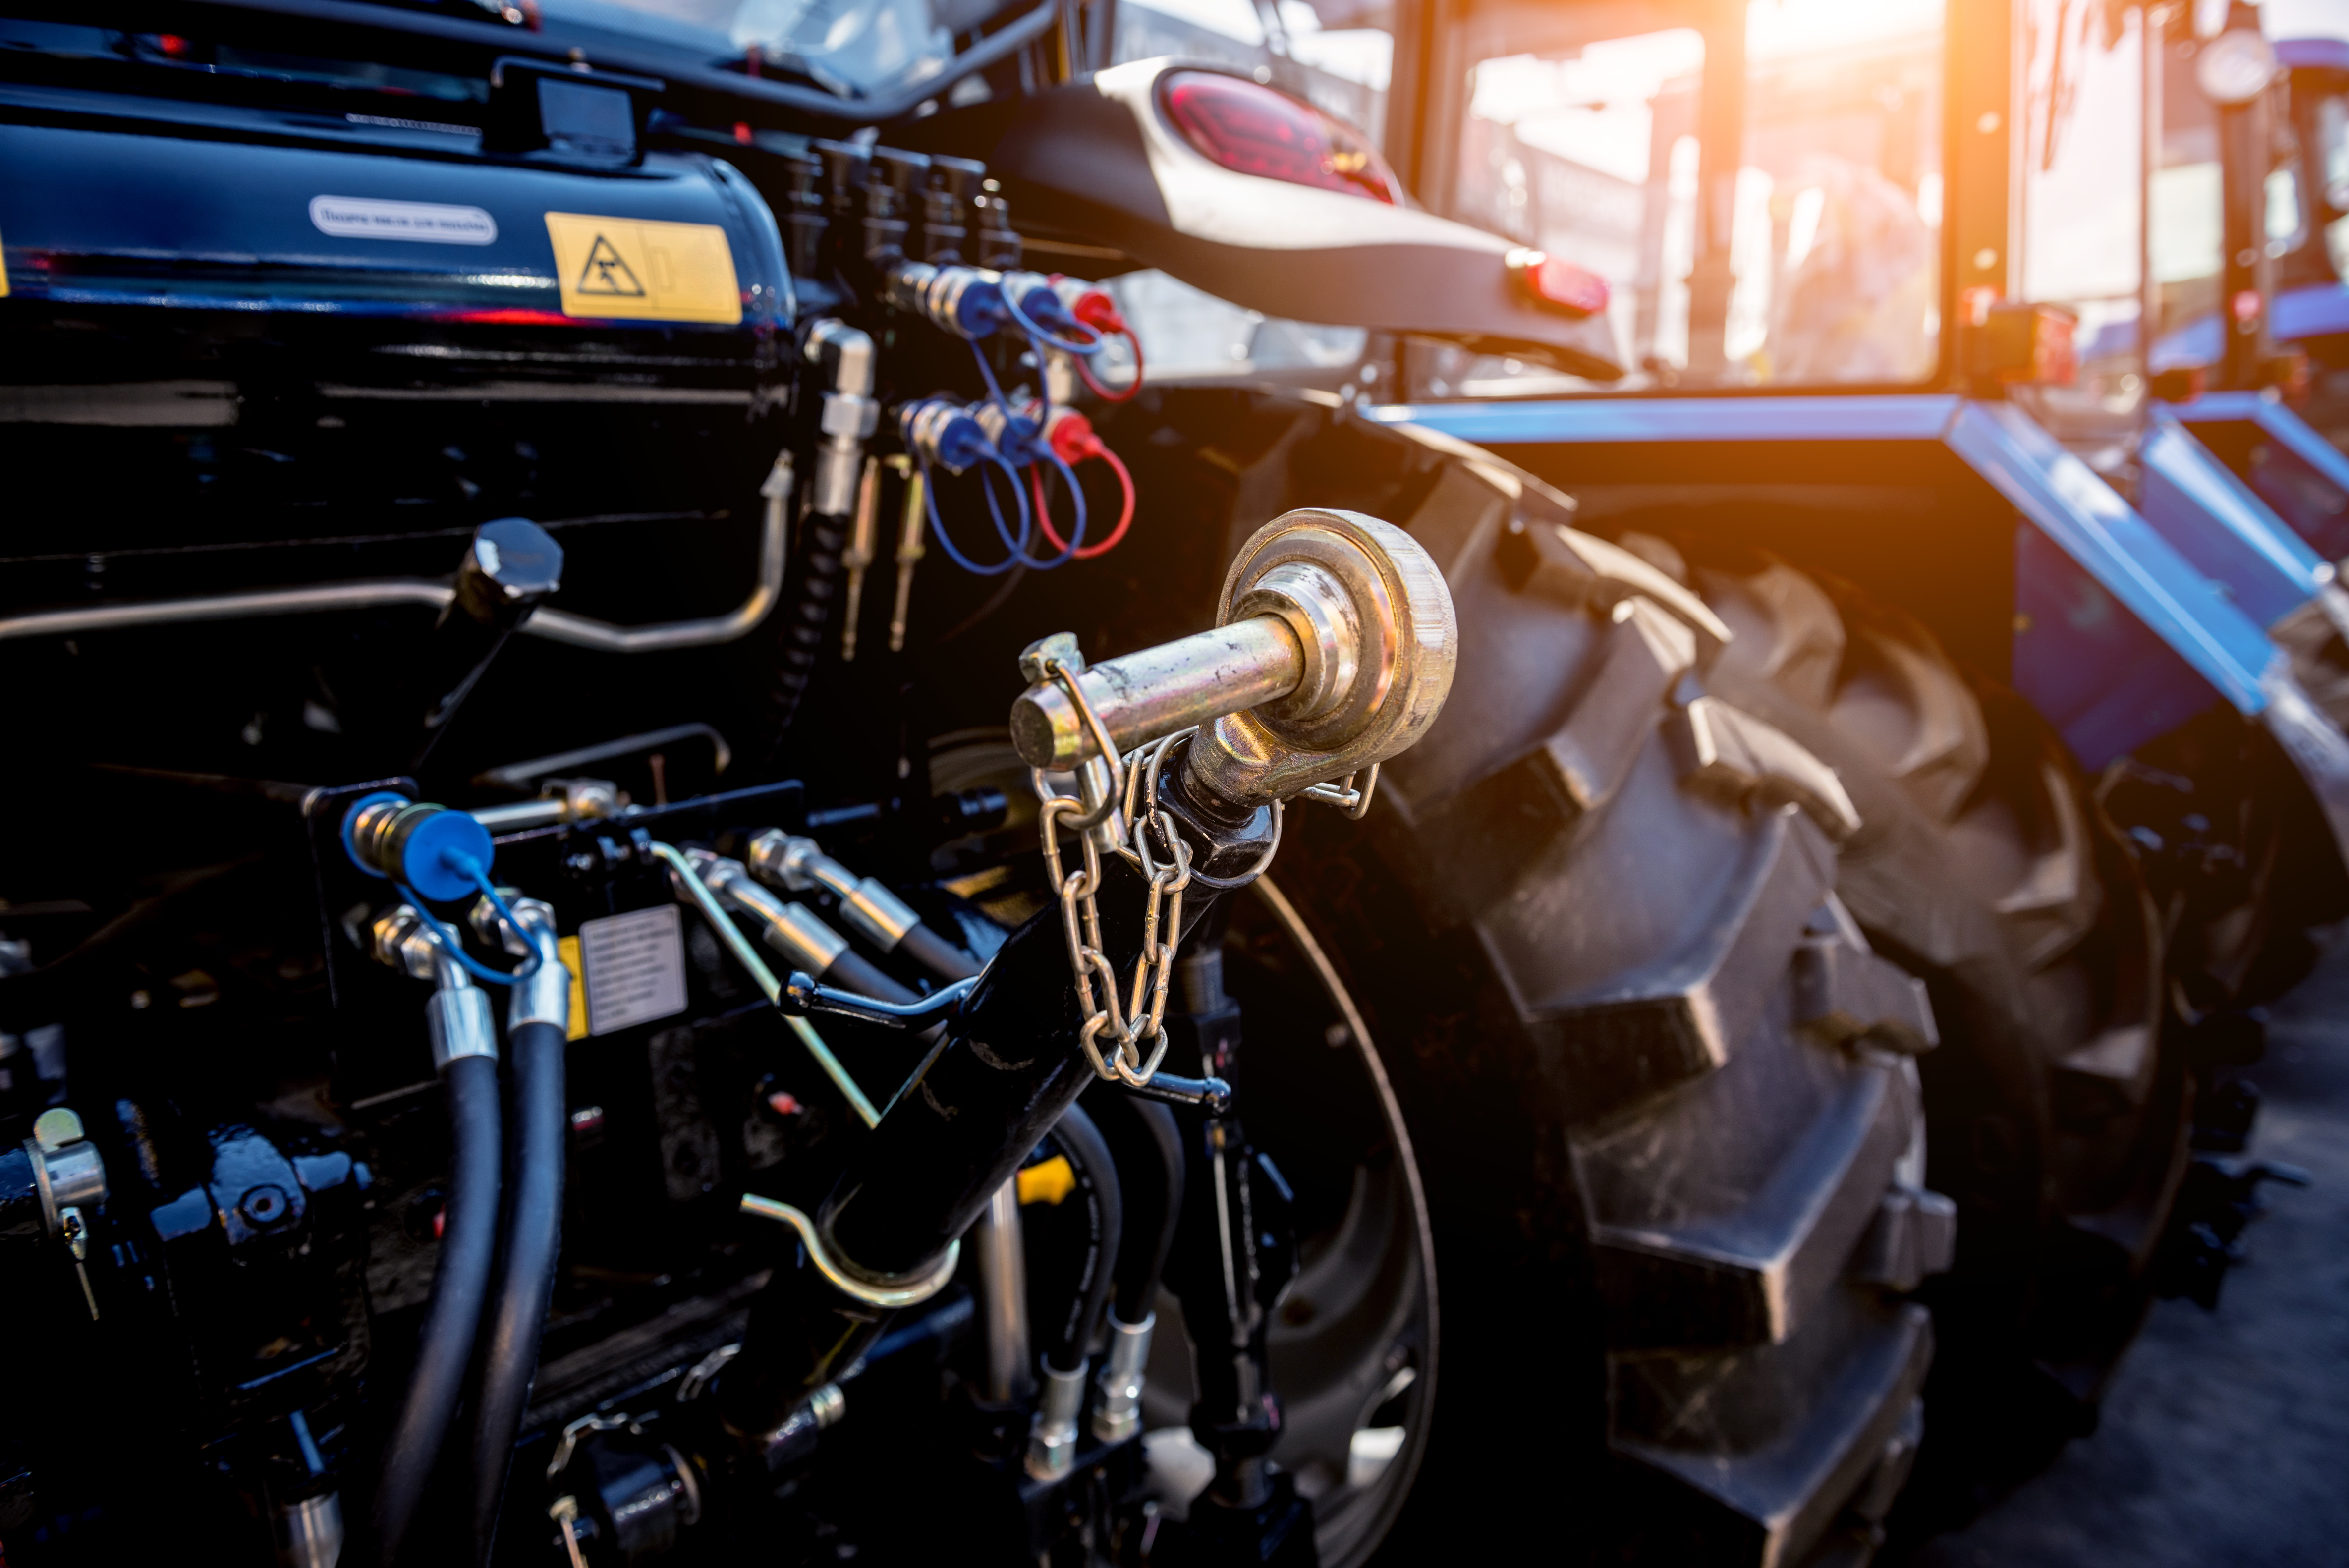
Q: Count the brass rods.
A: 2